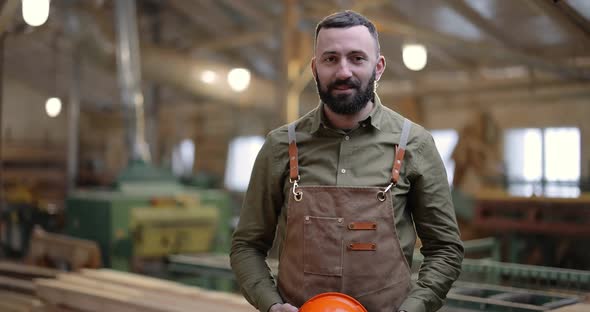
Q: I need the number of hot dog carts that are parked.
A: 0